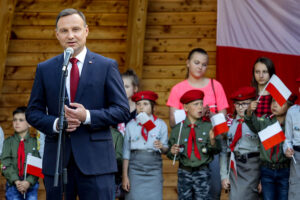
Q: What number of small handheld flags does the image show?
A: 7